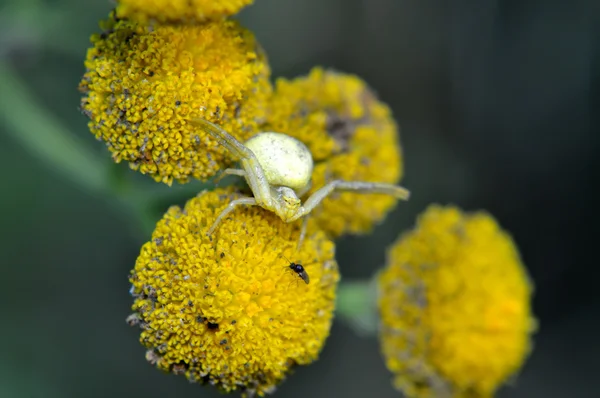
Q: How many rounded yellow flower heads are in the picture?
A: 5